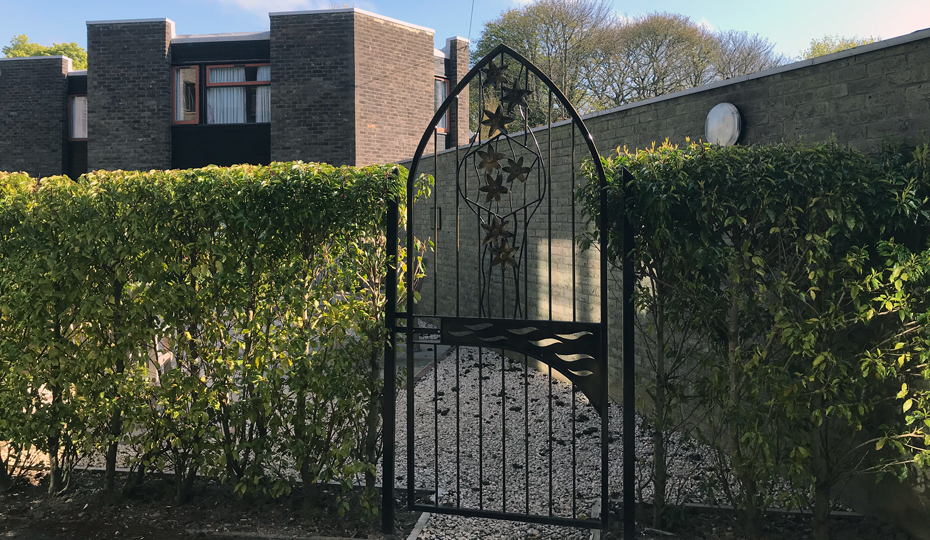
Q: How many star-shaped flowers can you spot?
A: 8